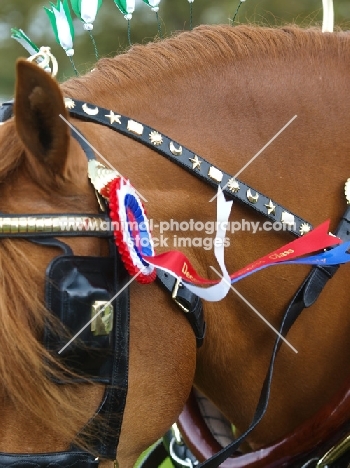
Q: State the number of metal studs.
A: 13